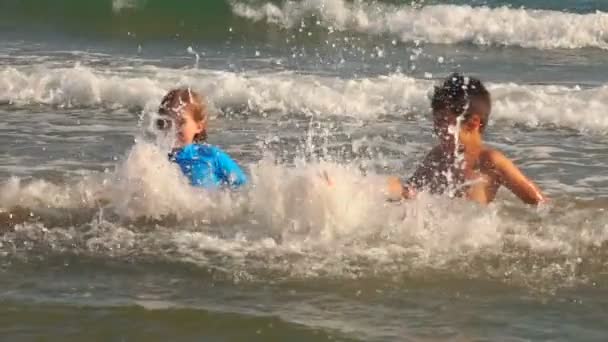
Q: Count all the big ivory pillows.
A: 0